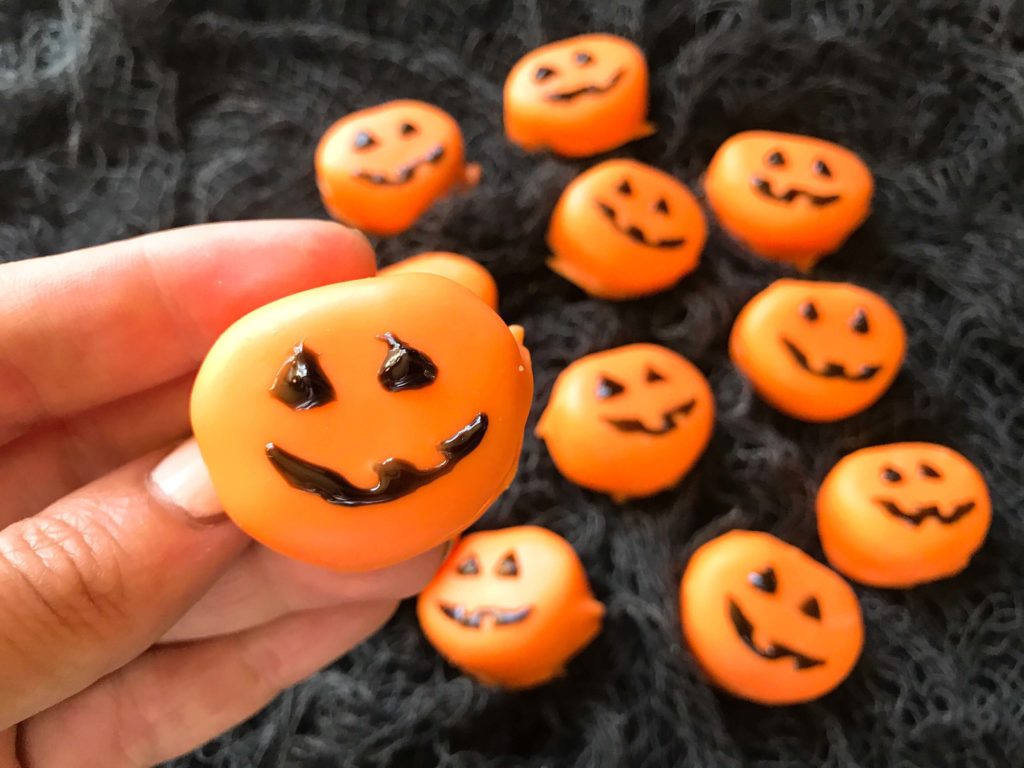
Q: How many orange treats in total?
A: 11